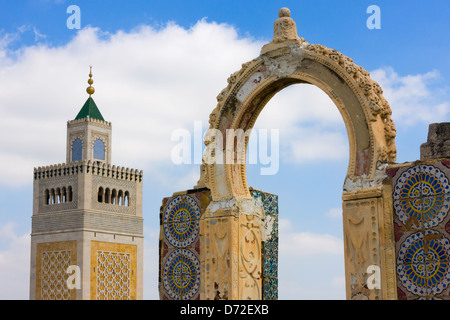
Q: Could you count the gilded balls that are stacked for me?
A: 3